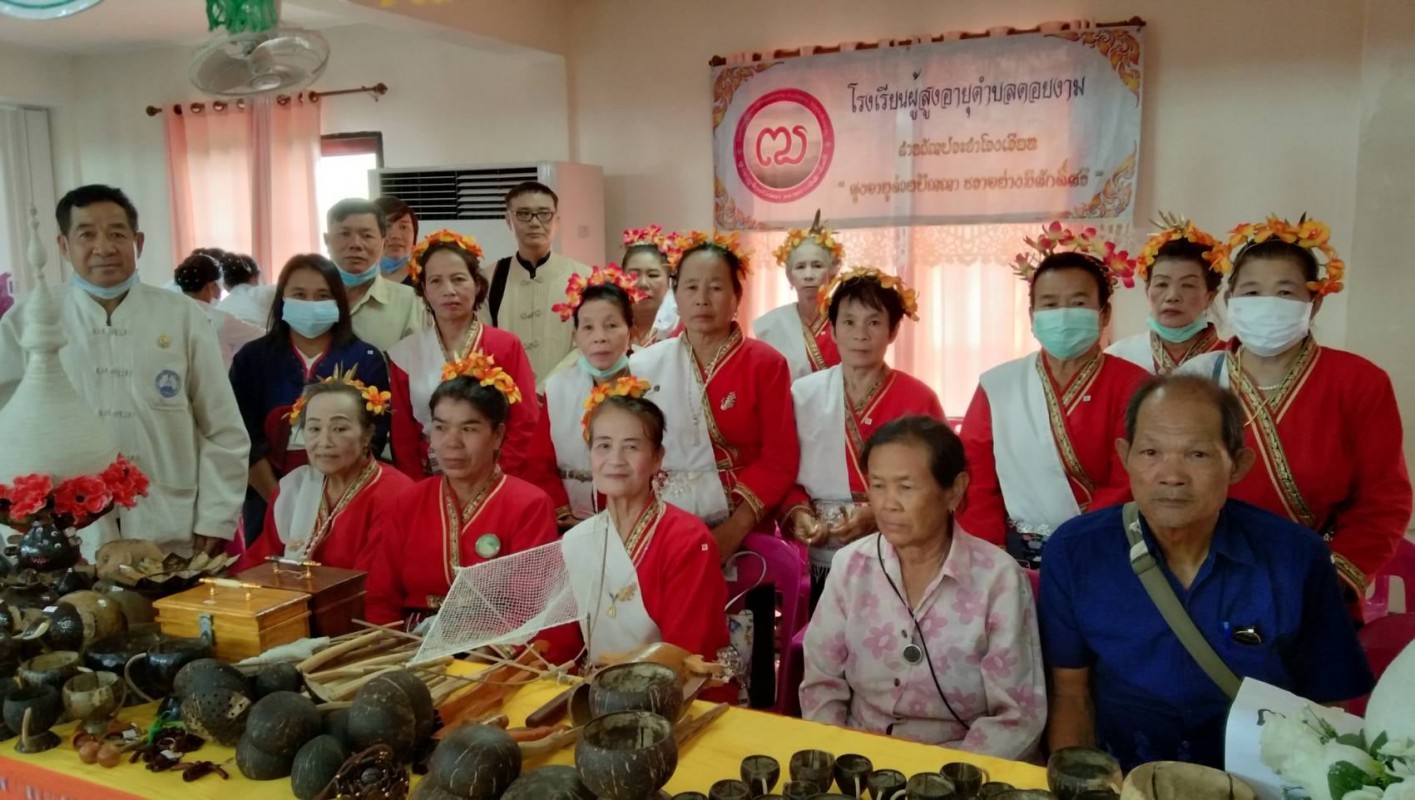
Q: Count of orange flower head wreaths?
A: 9